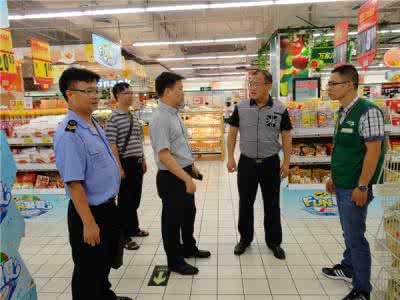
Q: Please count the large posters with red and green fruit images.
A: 1